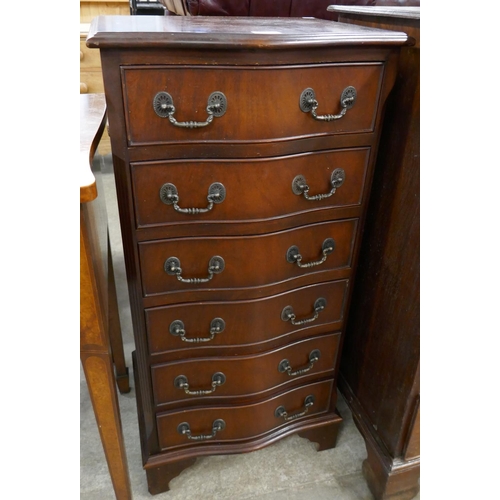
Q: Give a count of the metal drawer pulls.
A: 12